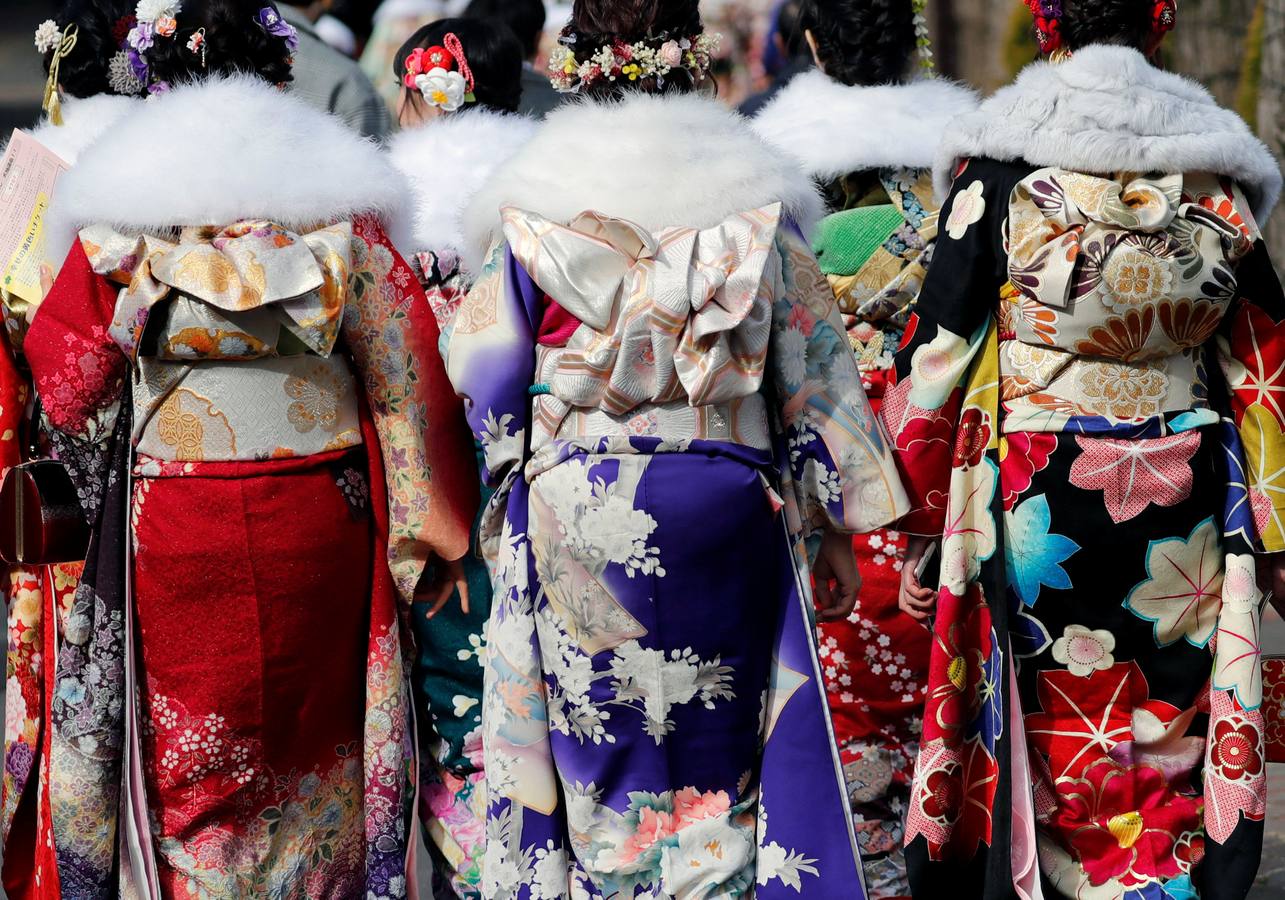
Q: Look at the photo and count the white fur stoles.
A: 6